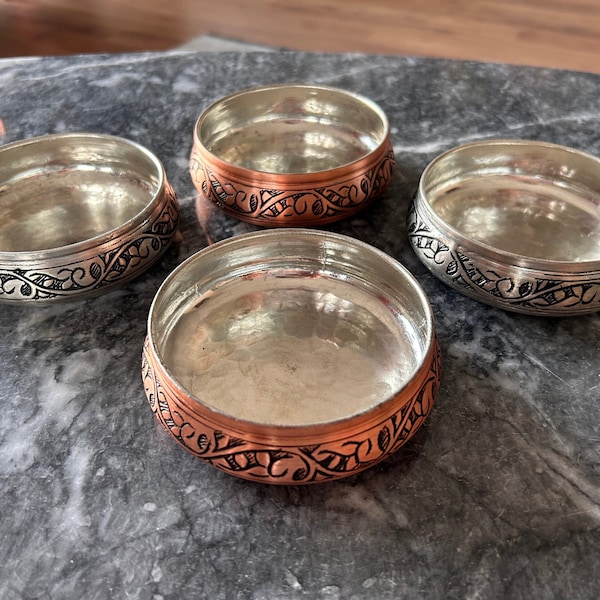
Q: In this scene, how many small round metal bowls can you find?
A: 4